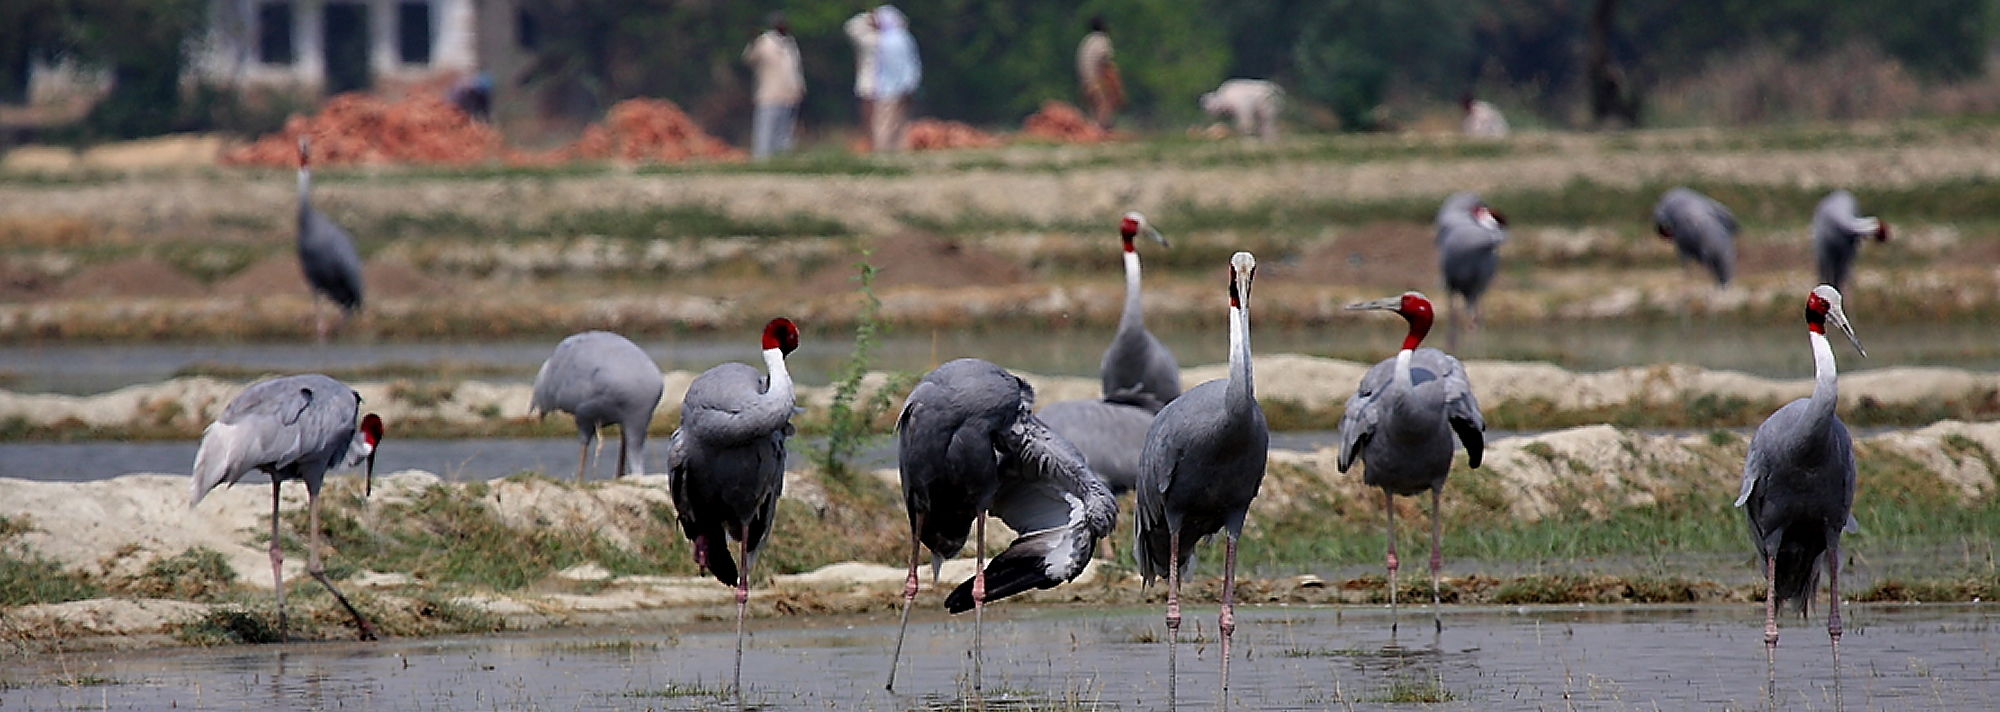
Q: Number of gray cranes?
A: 13